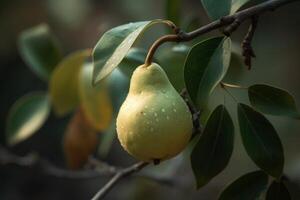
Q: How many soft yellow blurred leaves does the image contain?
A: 2